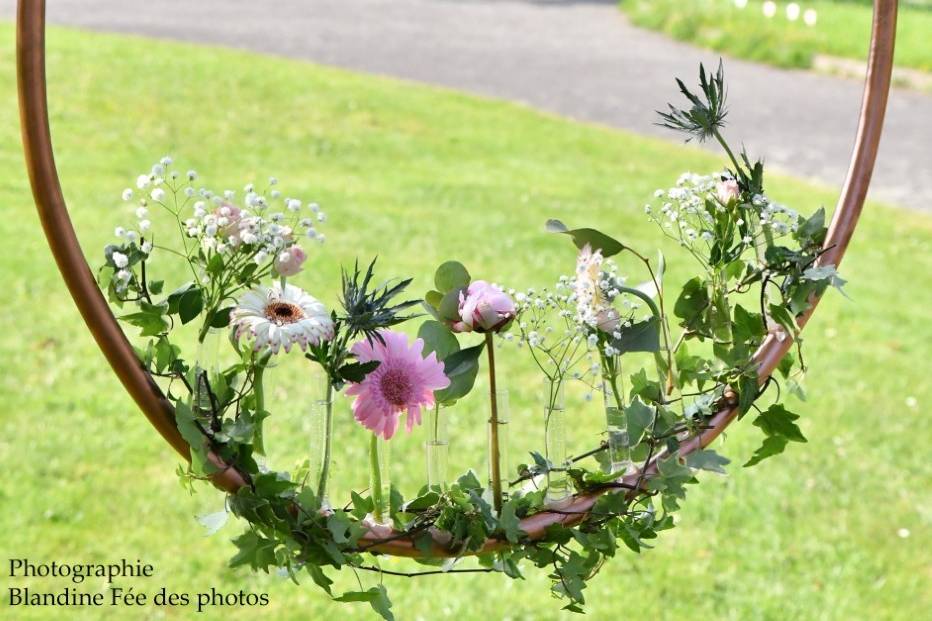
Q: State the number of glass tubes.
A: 11